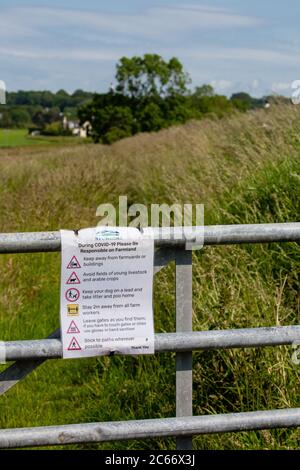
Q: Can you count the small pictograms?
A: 6